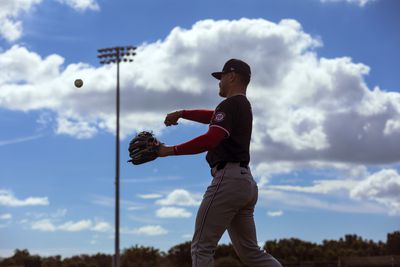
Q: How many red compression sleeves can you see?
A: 2